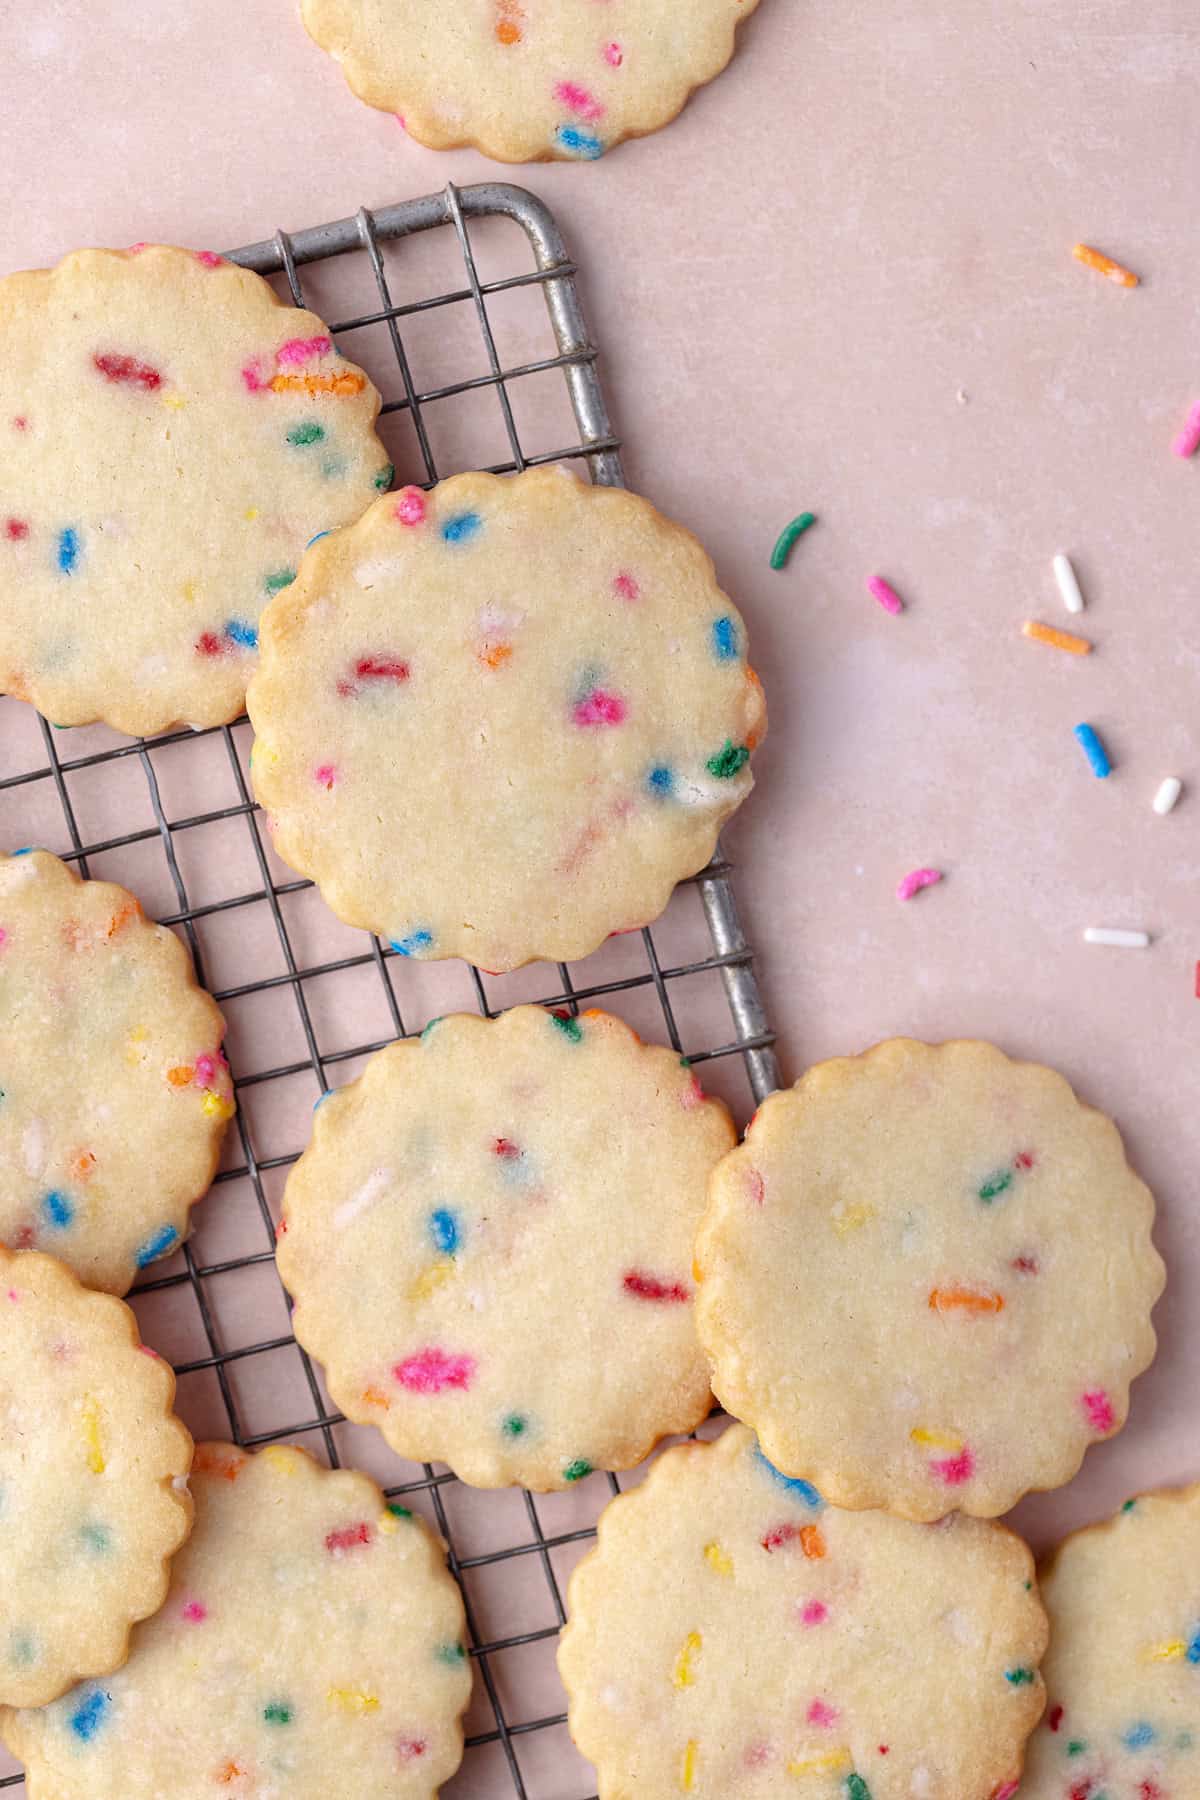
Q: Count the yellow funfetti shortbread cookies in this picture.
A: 10